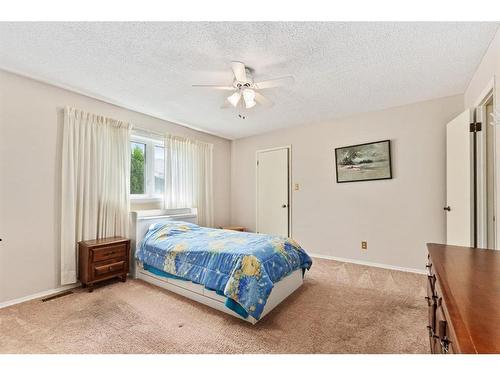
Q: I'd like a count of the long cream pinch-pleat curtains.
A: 2